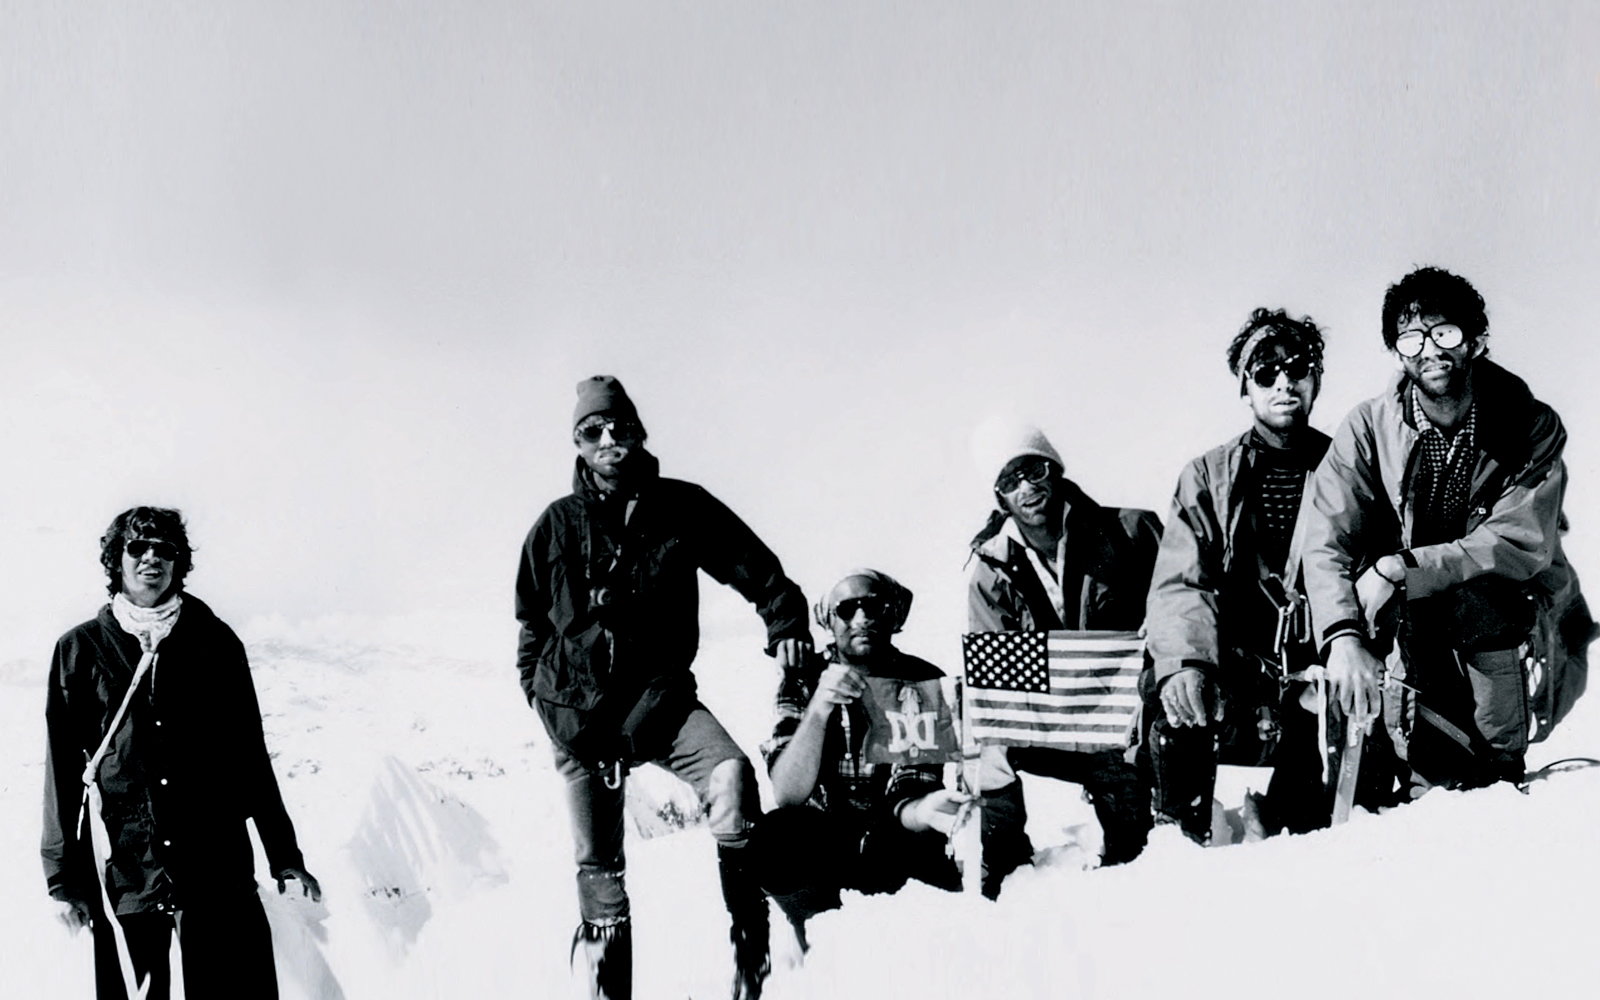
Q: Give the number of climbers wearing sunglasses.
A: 6